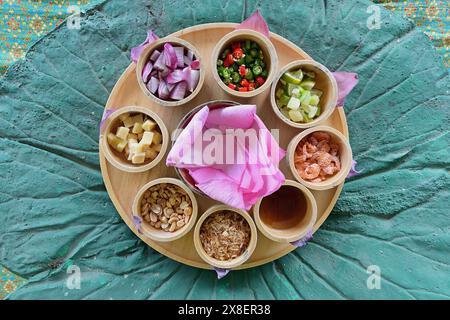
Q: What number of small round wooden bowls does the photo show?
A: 8